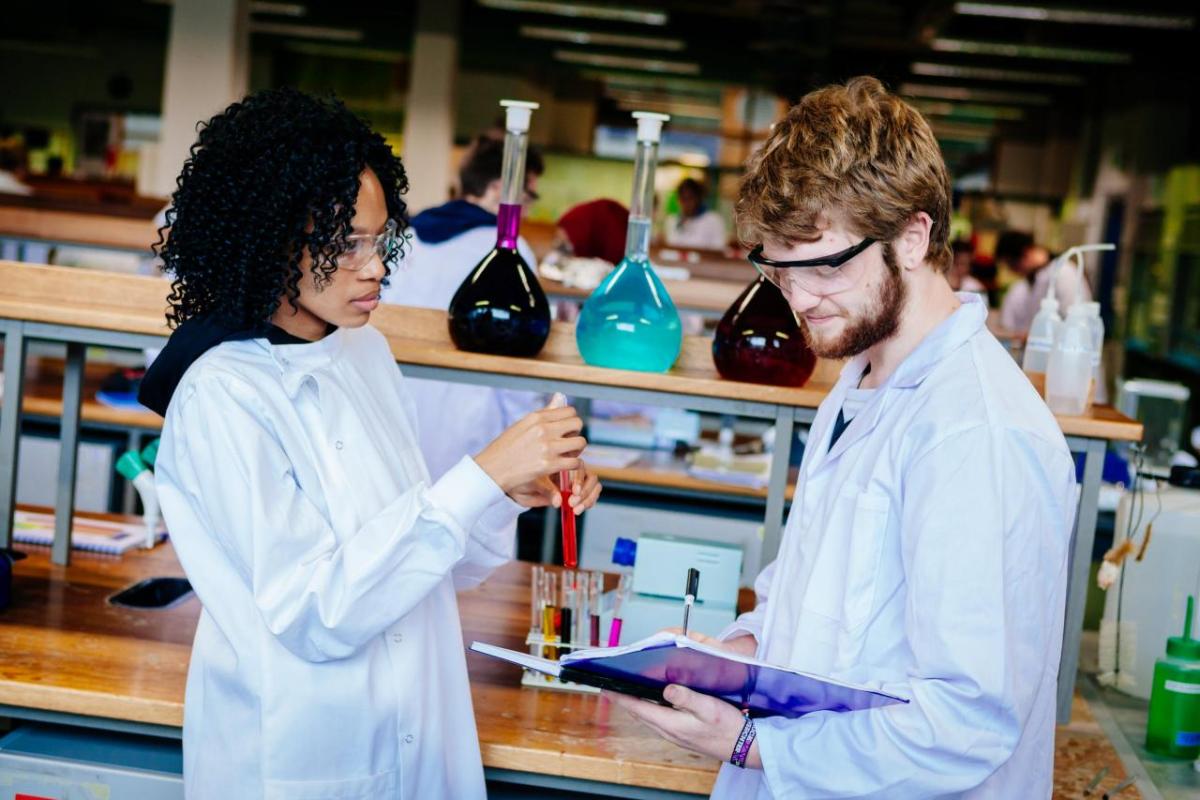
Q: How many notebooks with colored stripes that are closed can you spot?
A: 1